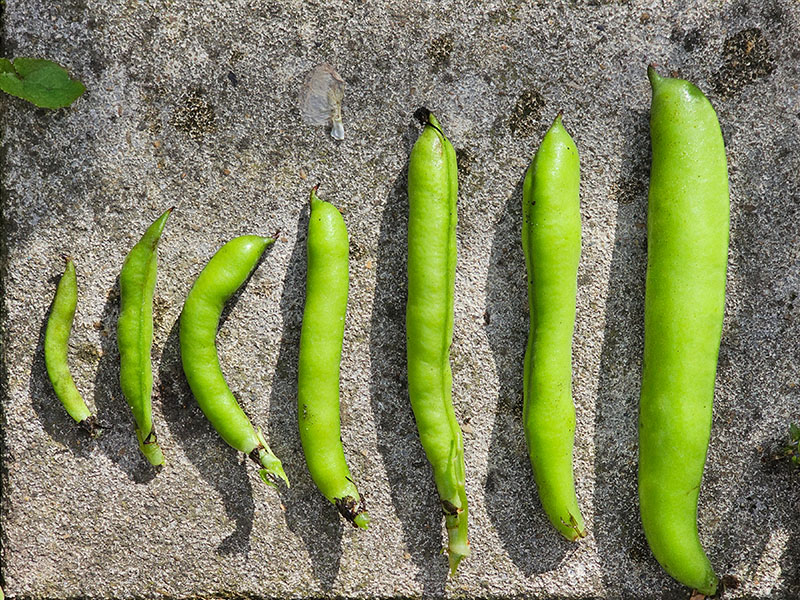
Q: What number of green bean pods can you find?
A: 7